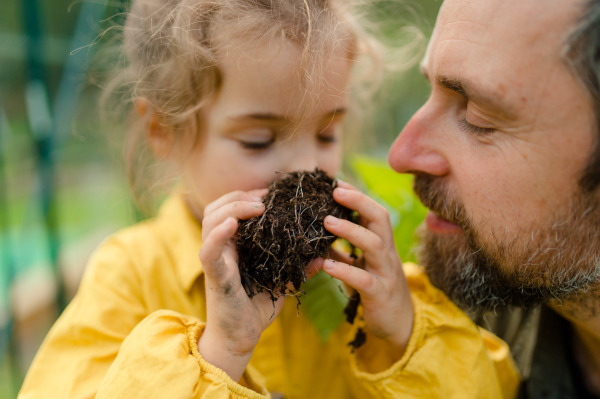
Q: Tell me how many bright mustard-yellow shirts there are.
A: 1